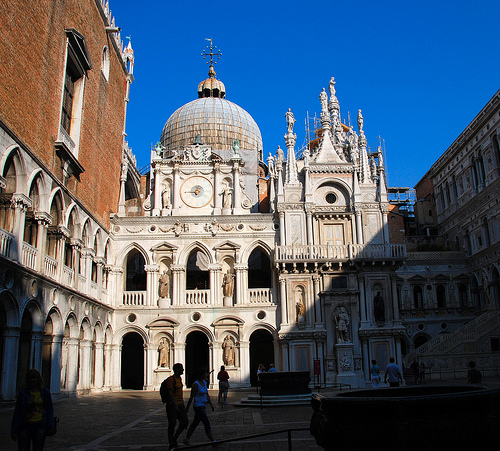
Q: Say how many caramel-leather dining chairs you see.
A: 0